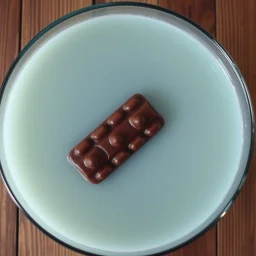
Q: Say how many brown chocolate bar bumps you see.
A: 11